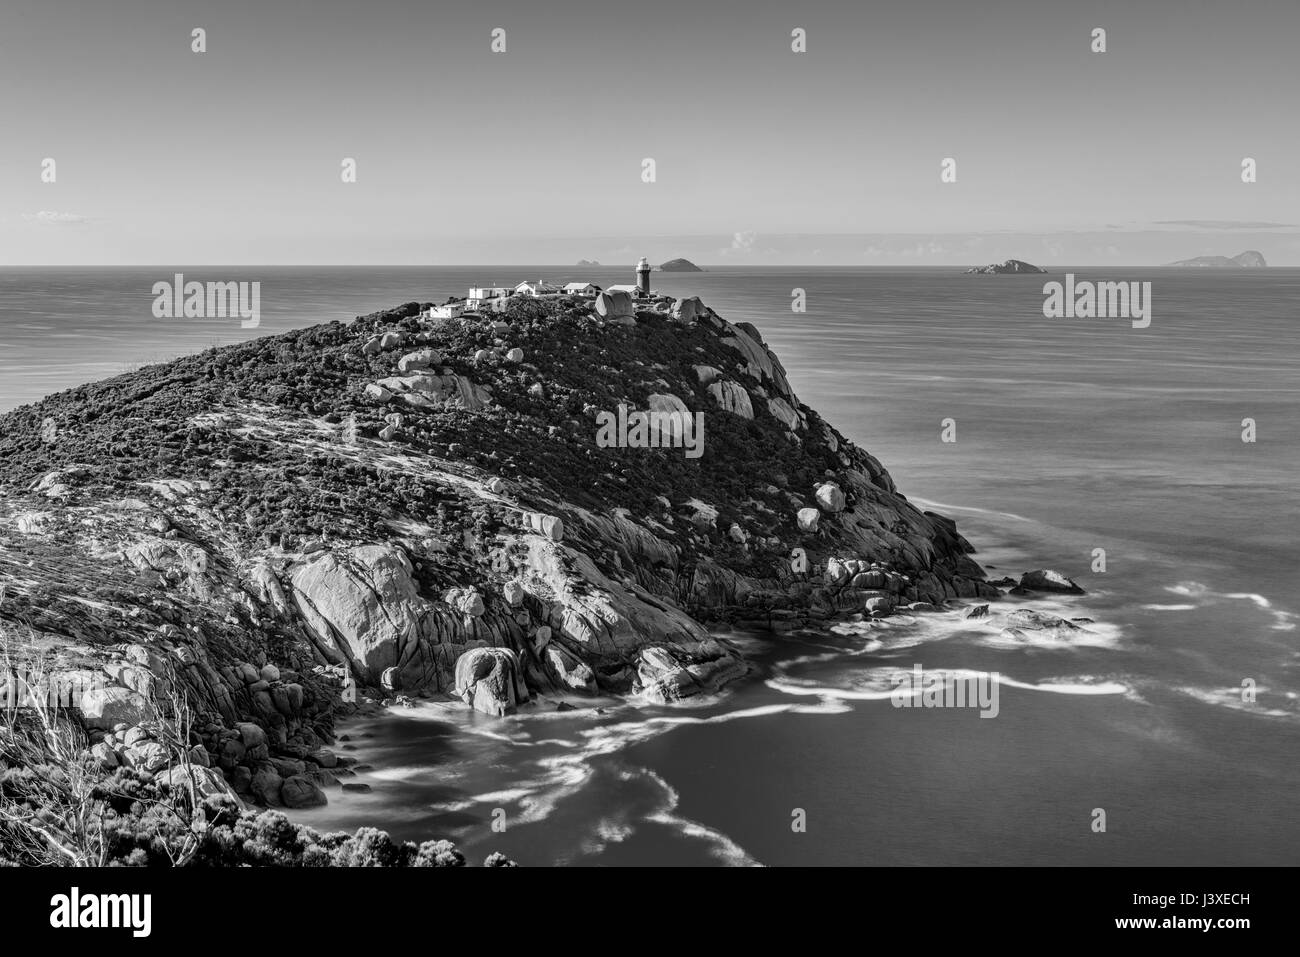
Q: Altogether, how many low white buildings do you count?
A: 5